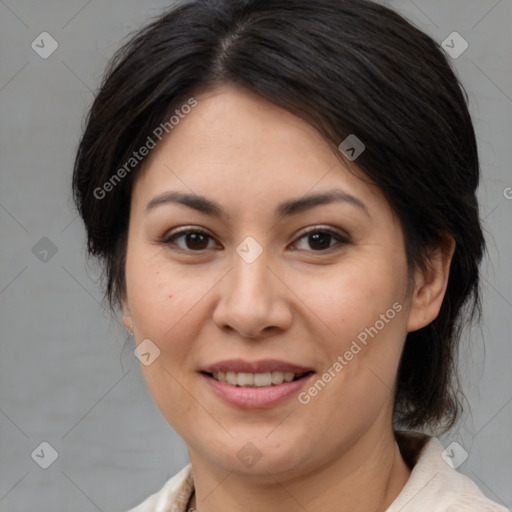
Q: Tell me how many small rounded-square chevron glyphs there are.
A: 9